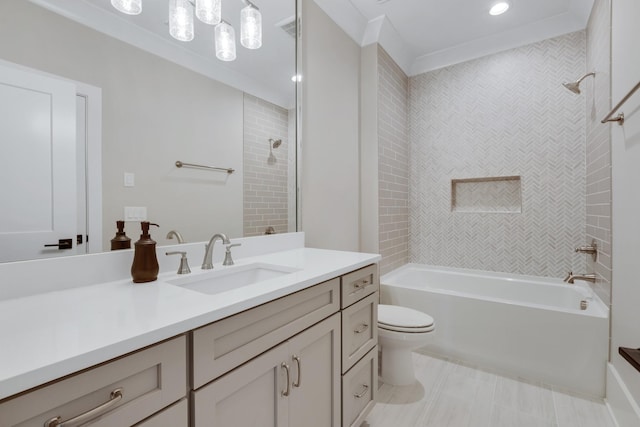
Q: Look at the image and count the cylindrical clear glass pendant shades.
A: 5